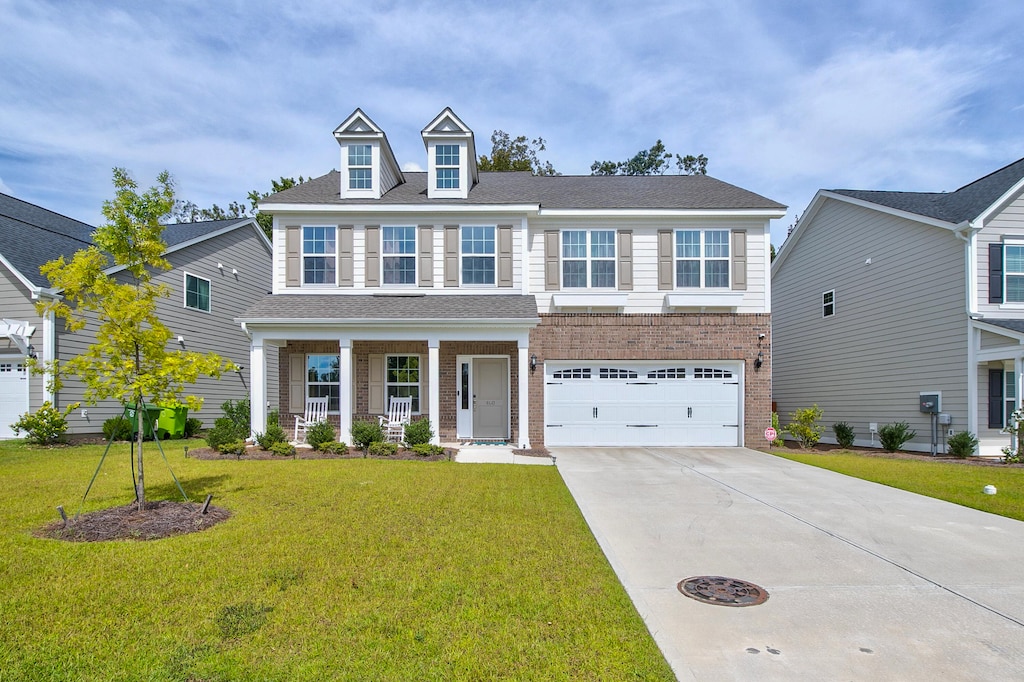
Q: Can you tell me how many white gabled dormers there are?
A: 2